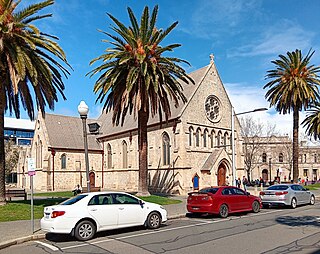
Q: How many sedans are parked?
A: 3